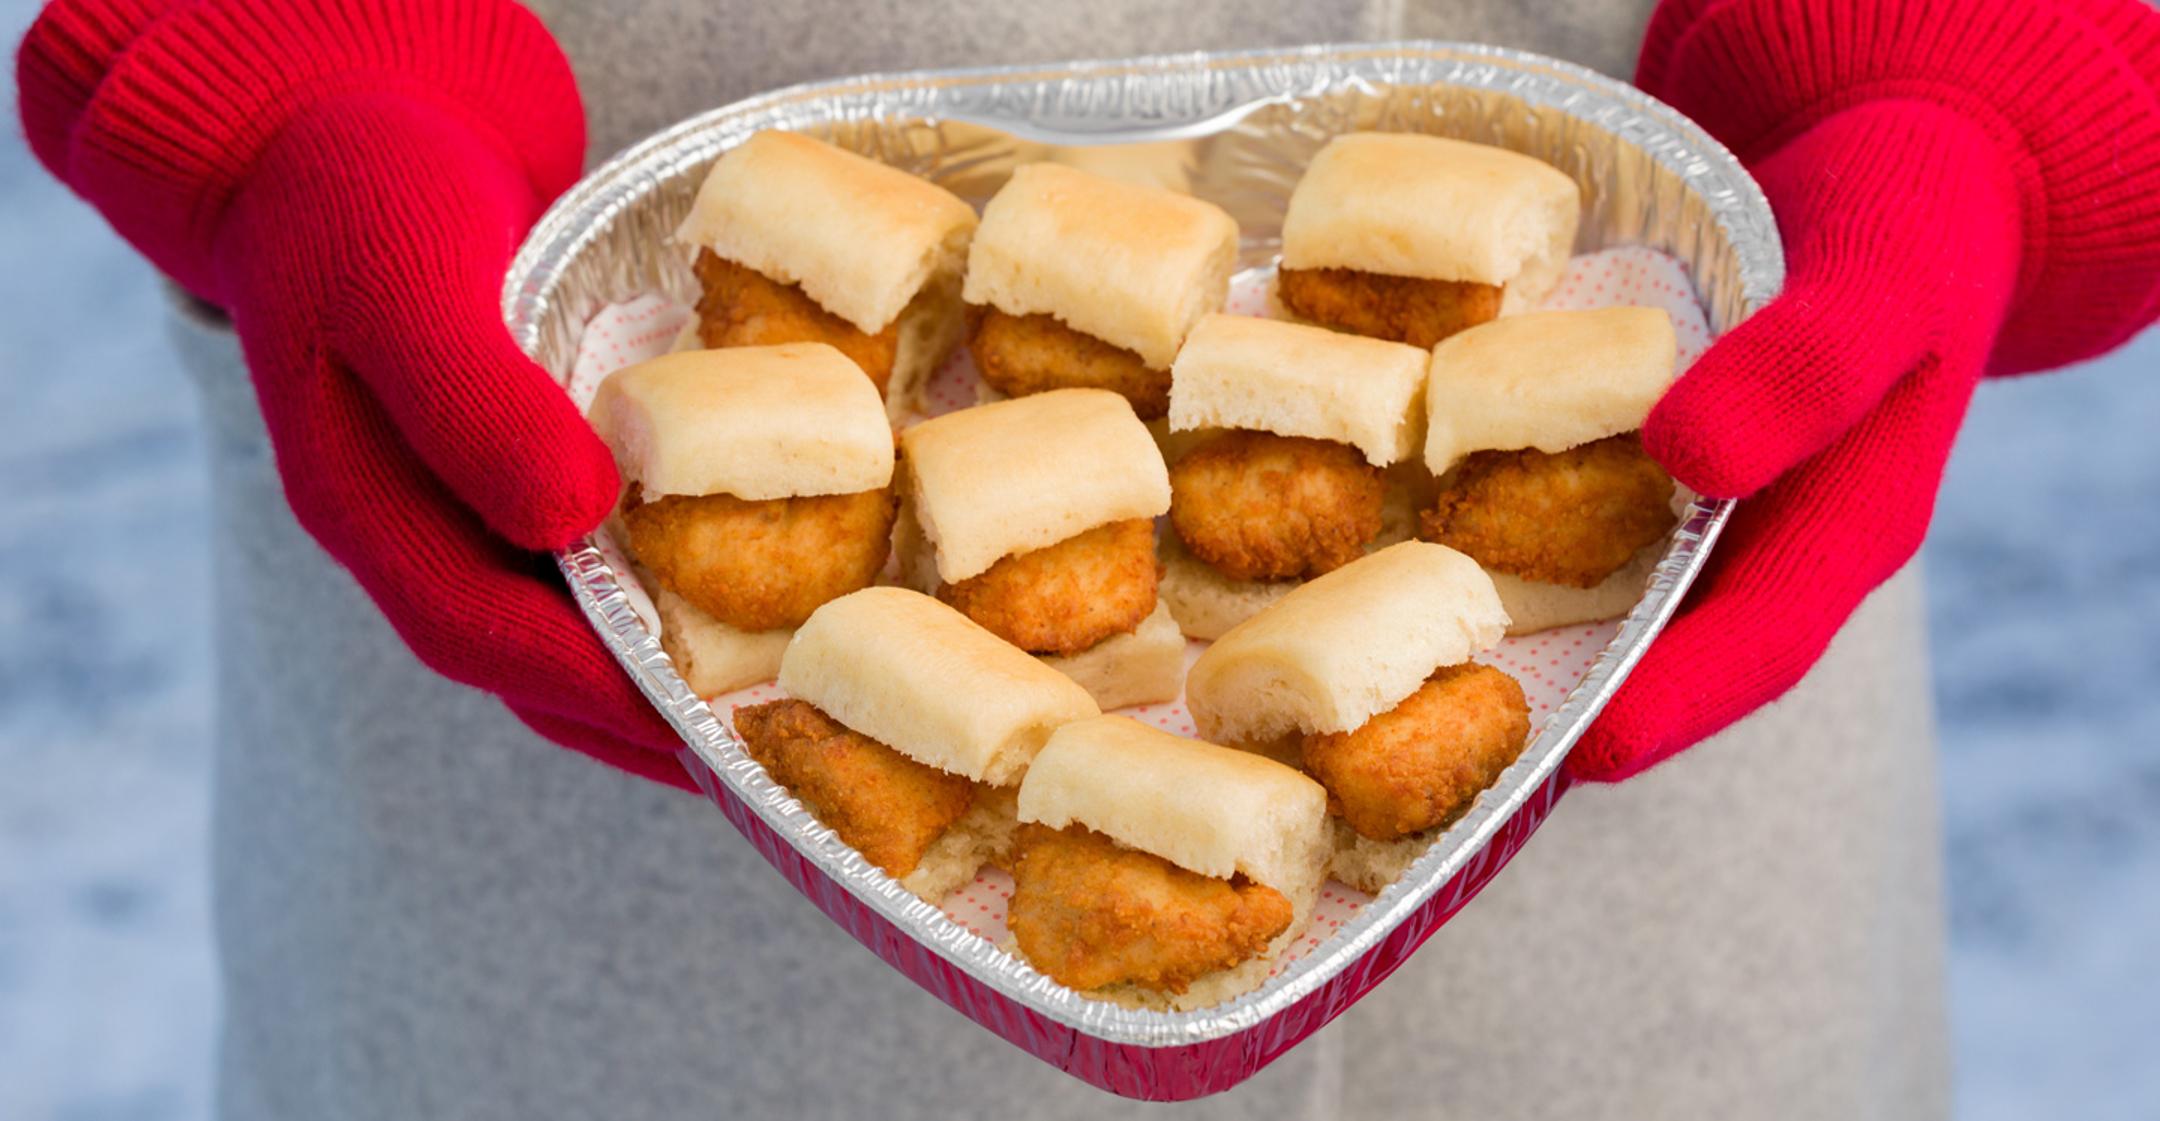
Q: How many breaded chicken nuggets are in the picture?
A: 10